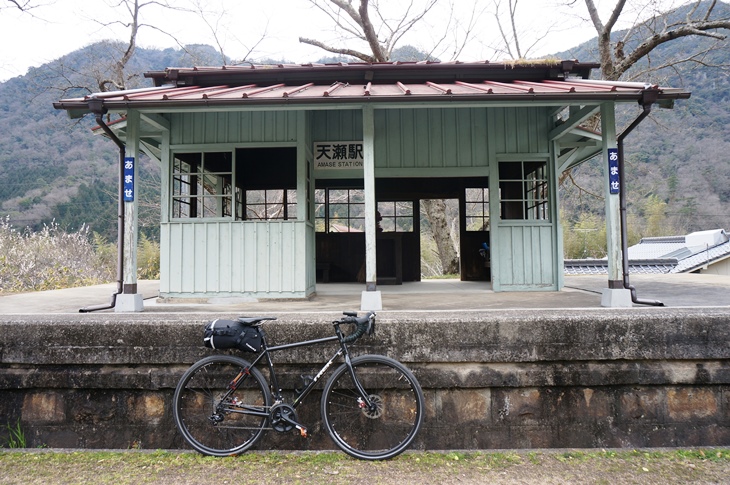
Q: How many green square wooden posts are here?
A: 3